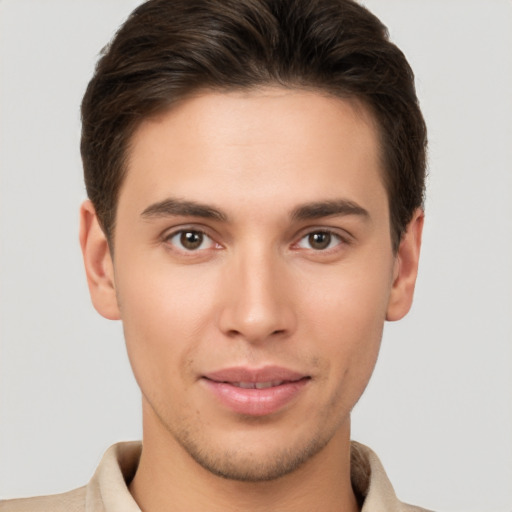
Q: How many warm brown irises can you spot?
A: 2